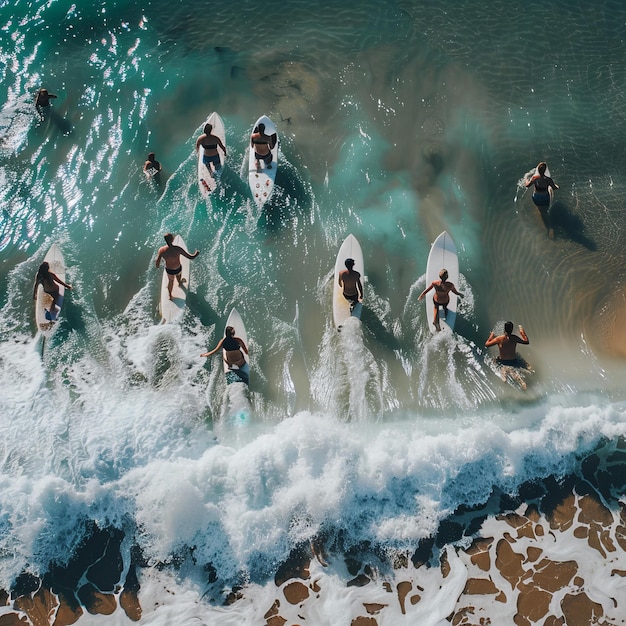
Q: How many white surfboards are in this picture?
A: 7